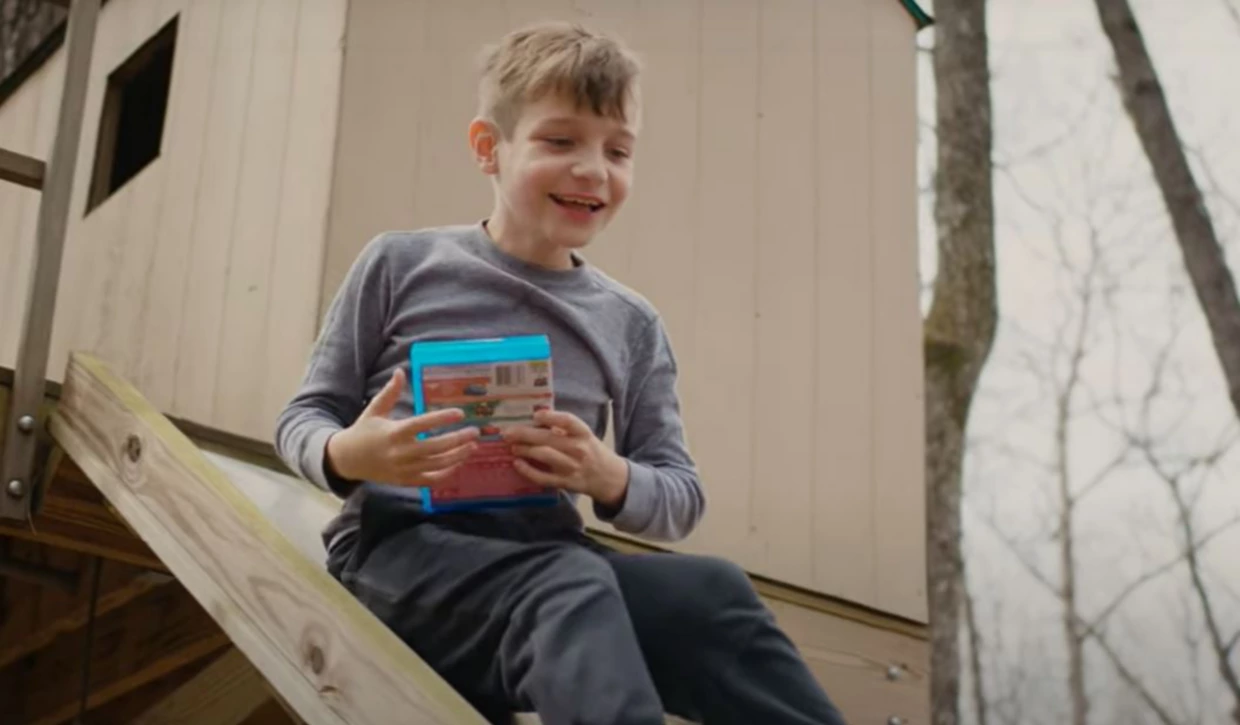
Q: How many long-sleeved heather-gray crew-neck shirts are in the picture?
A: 1